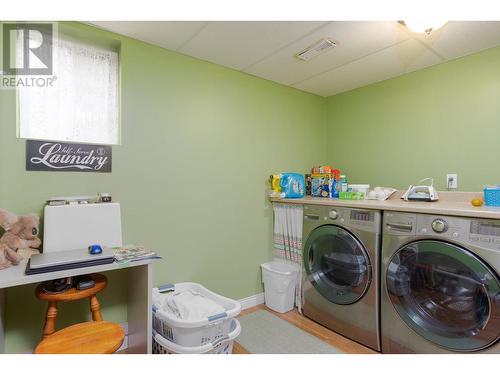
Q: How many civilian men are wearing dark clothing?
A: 0